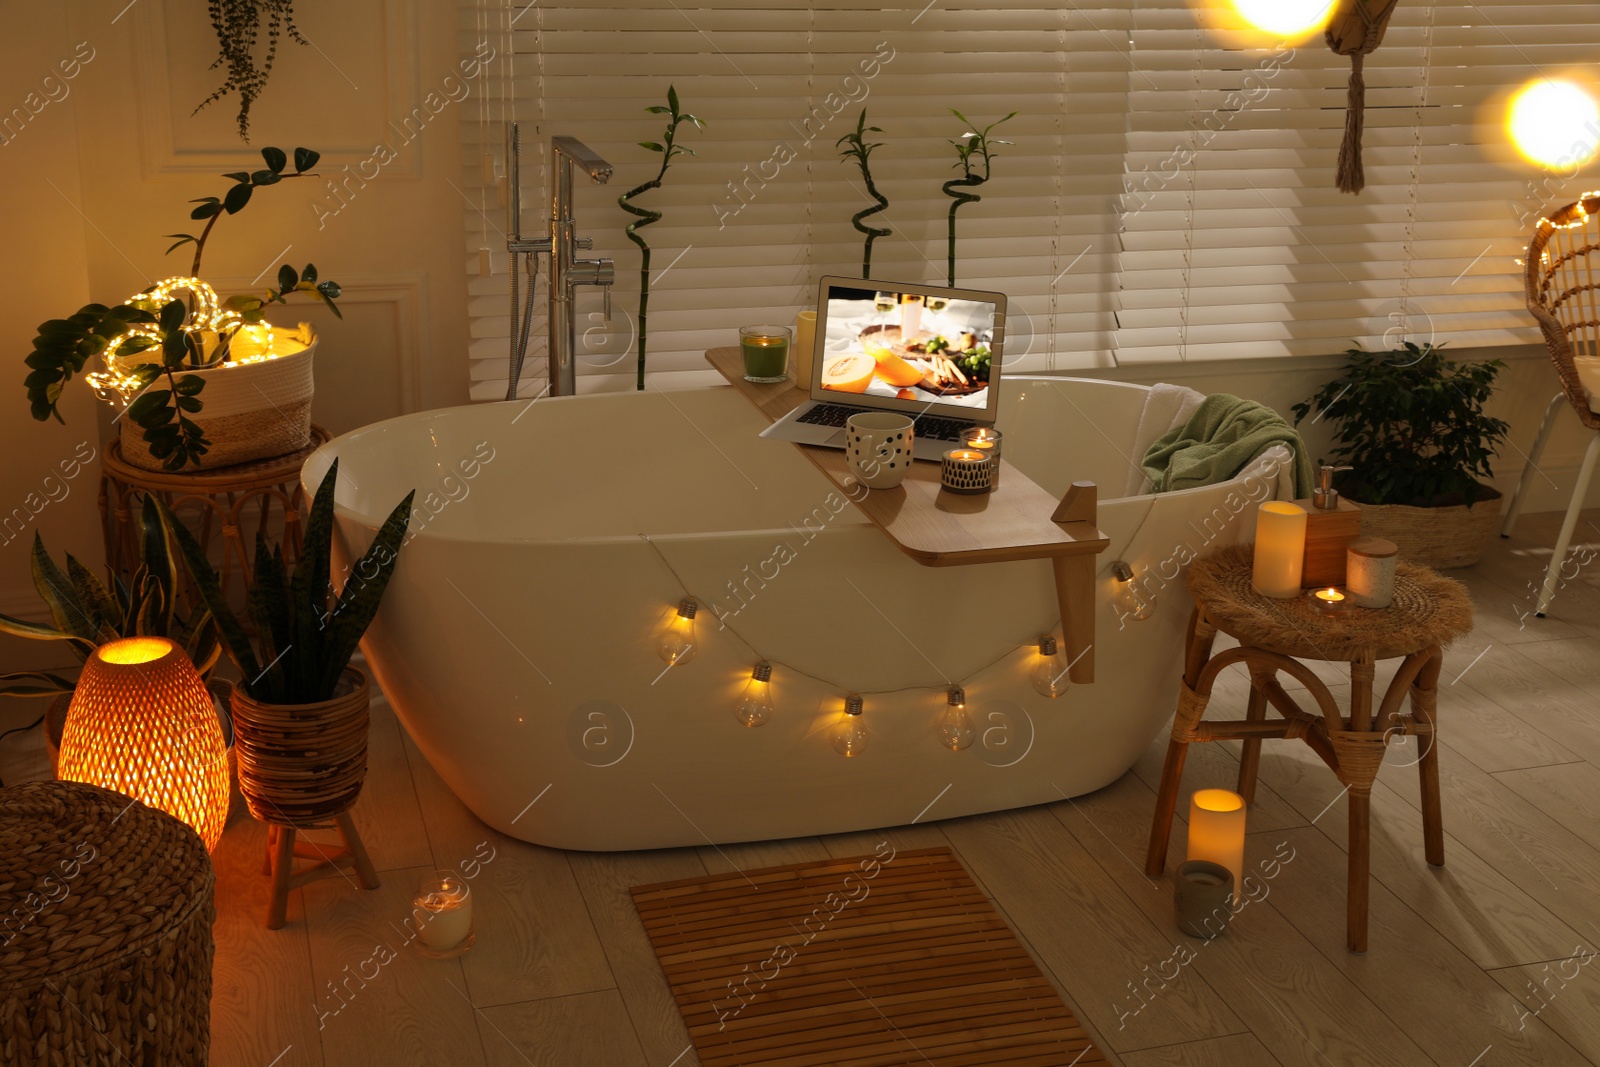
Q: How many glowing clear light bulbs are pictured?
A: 6